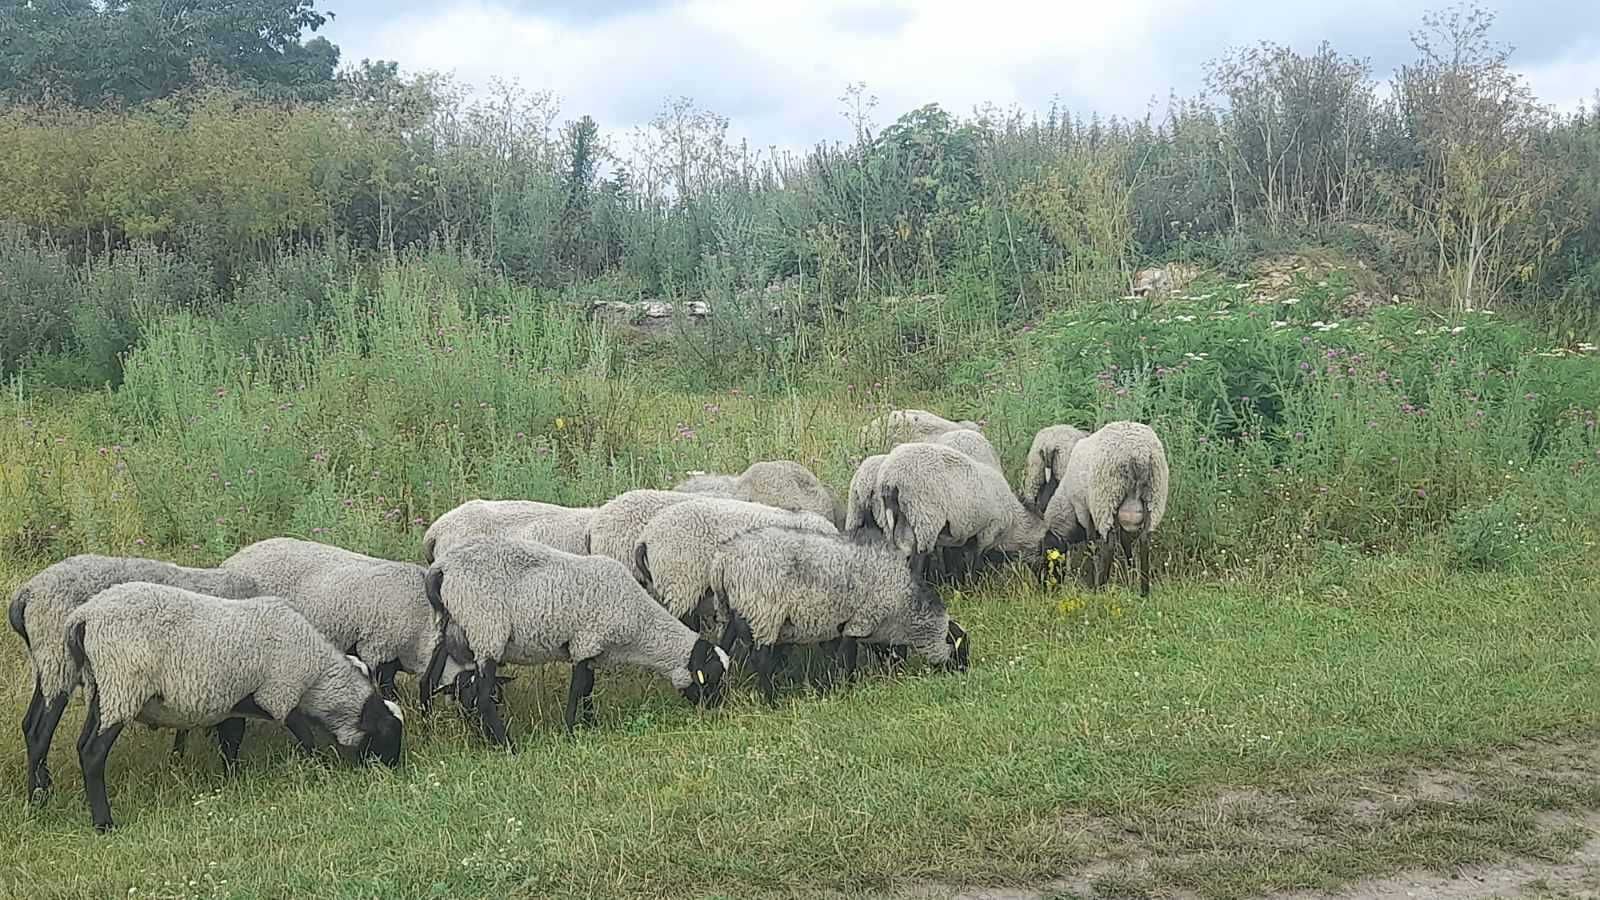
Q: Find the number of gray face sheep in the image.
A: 0